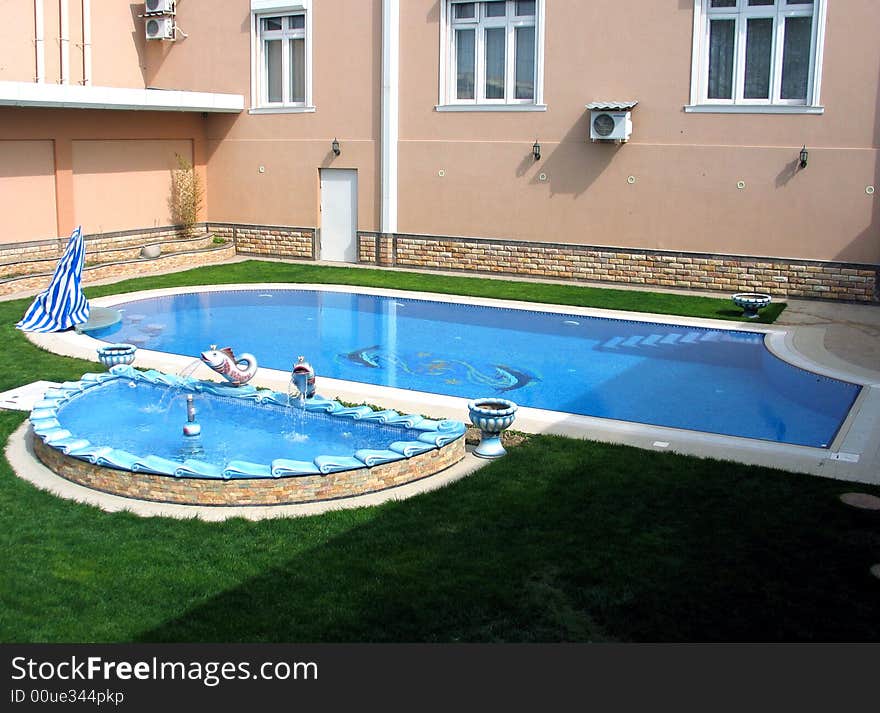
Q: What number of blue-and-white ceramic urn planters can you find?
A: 3